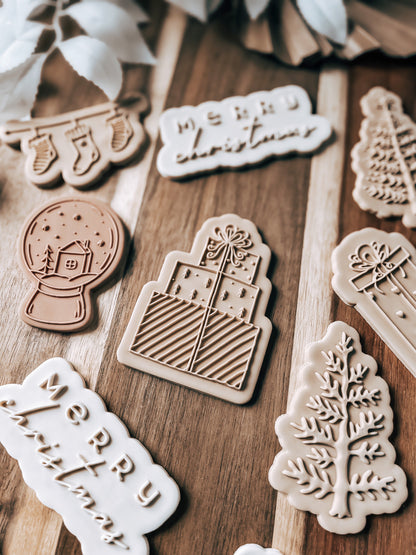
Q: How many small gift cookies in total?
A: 1